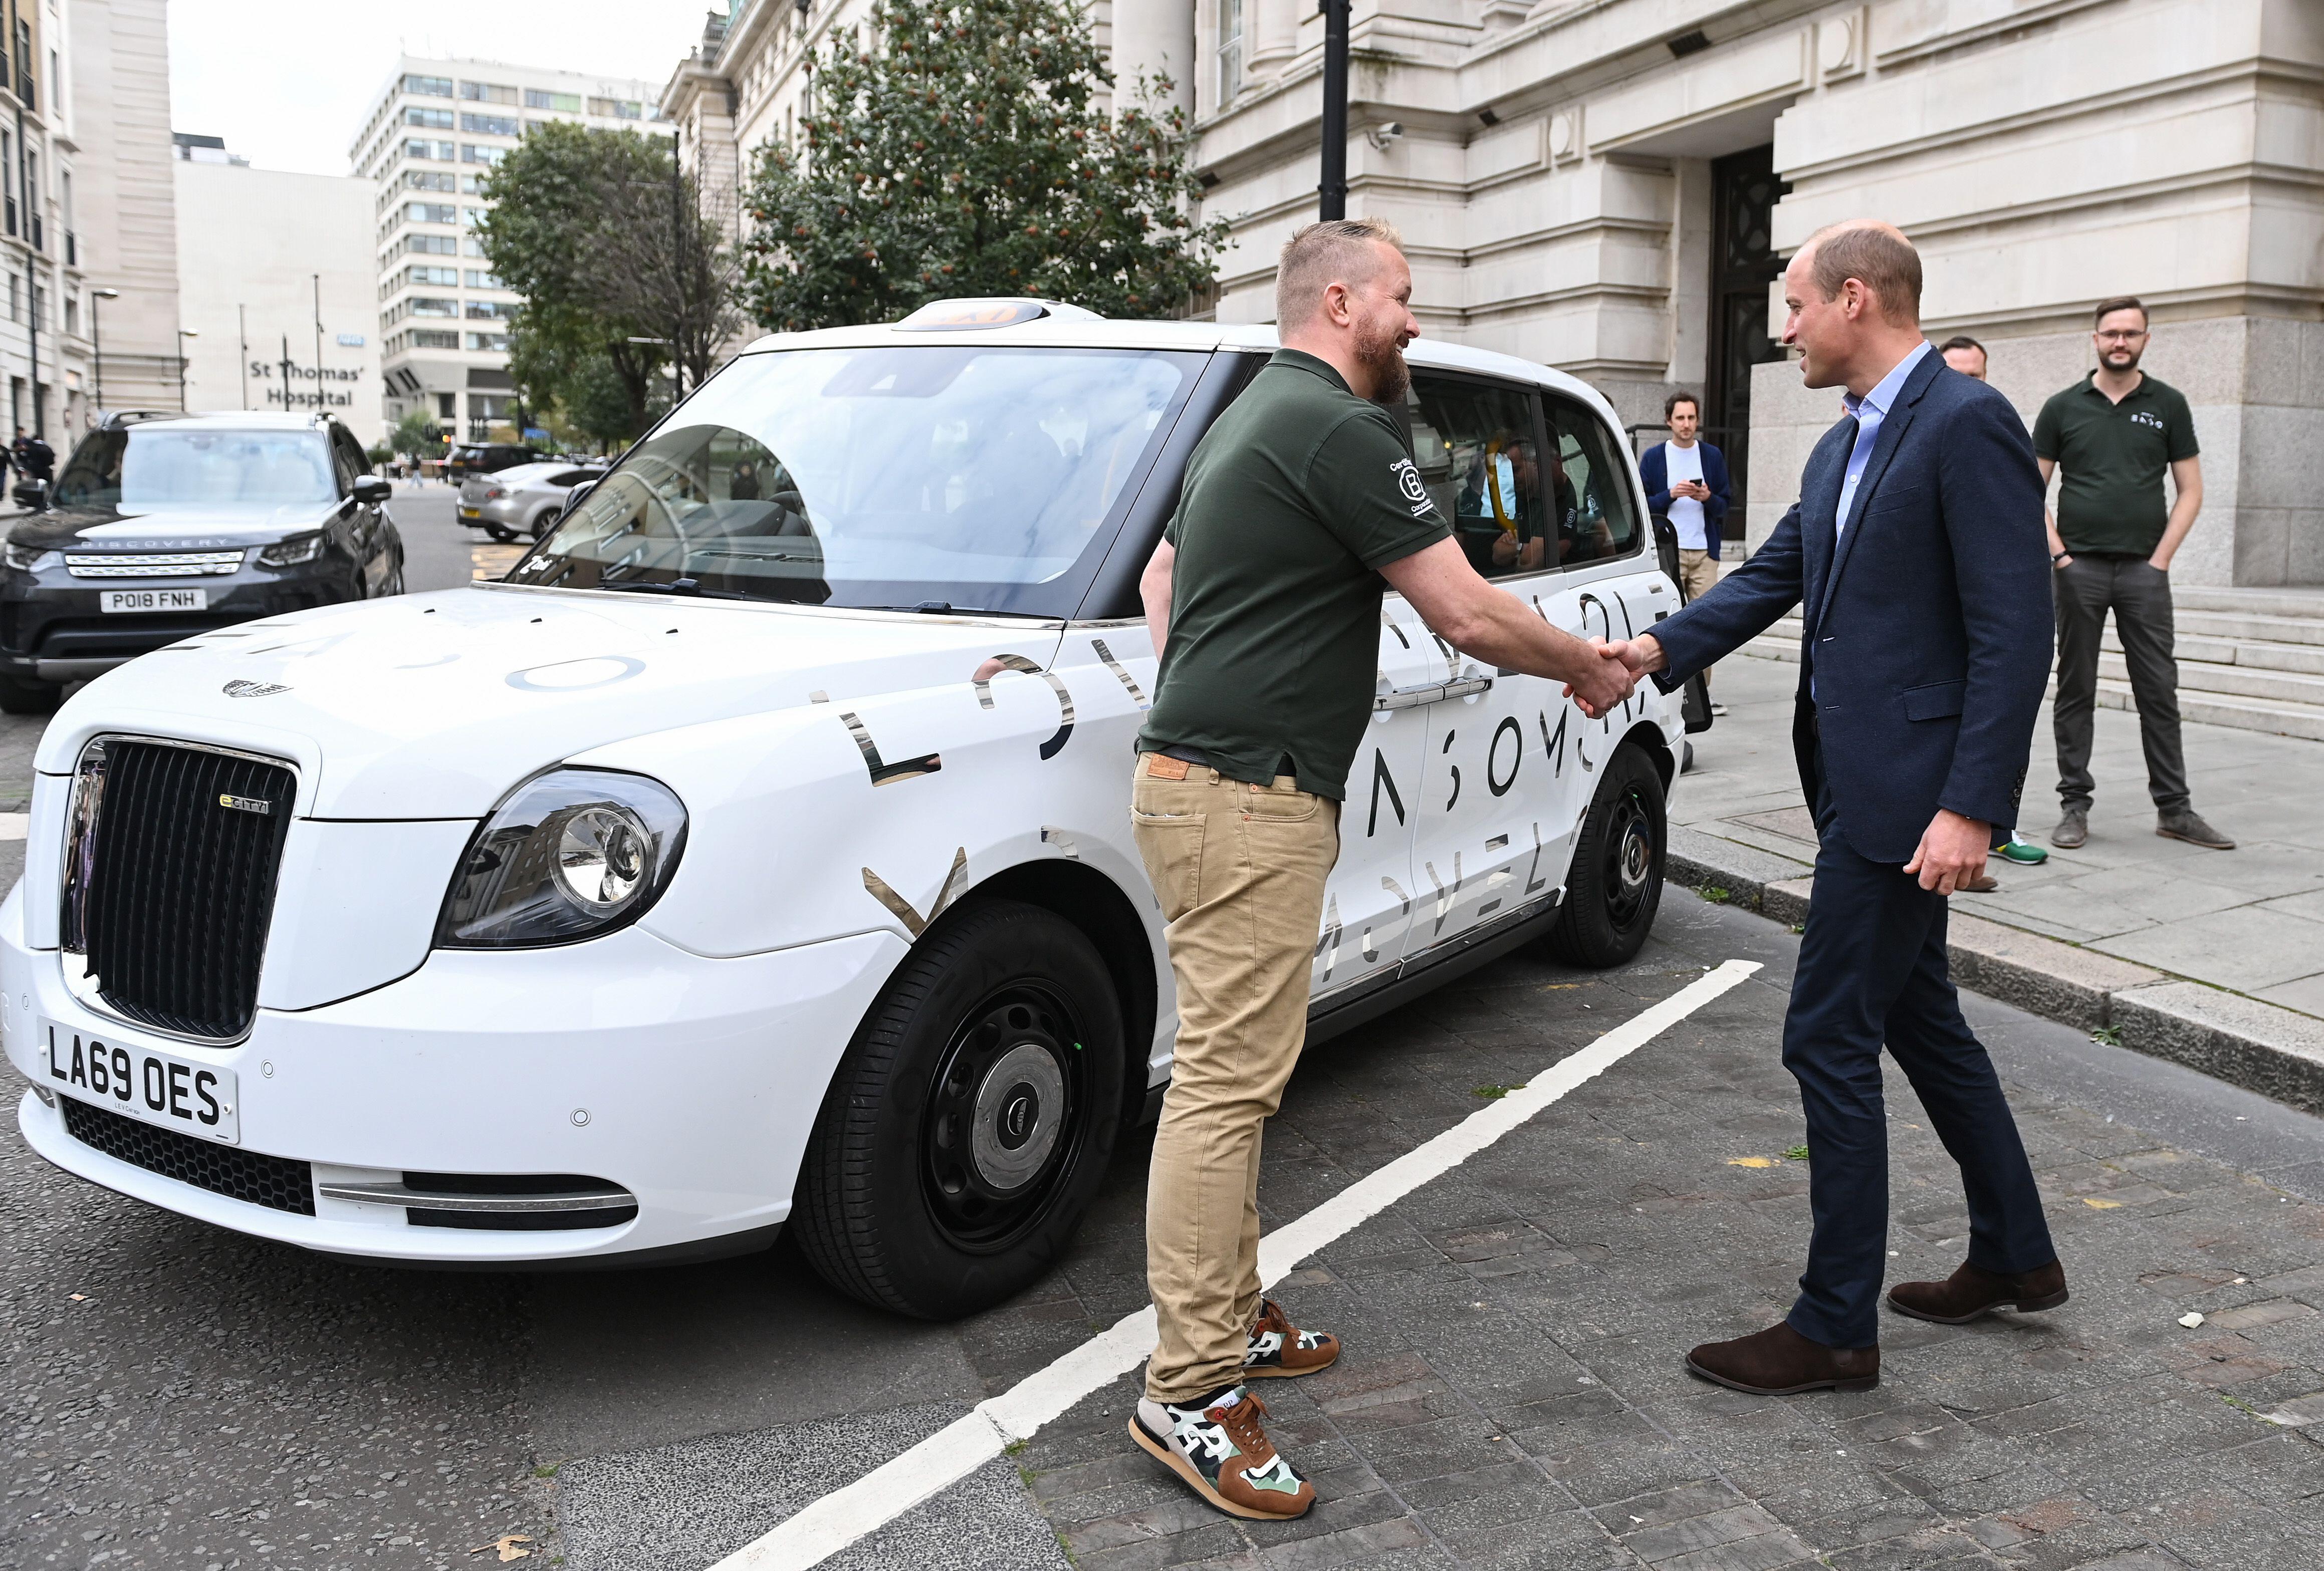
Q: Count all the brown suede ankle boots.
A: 2